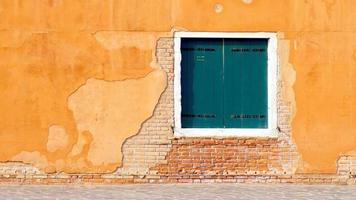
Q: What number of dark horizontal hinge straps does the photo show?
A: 4